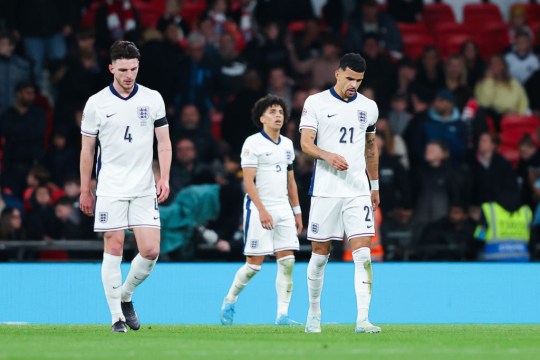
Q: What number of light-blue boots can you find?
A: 2